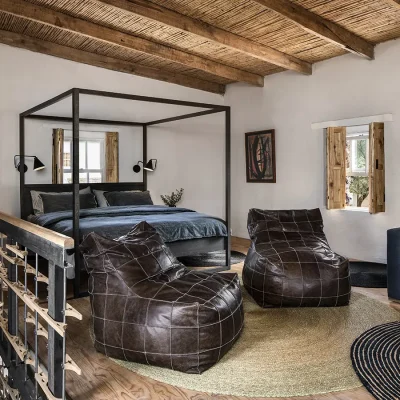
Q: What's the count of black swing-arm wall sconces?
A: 2